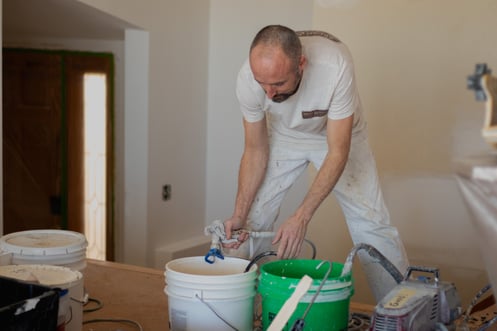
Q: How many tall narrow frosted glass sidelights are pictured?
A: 1